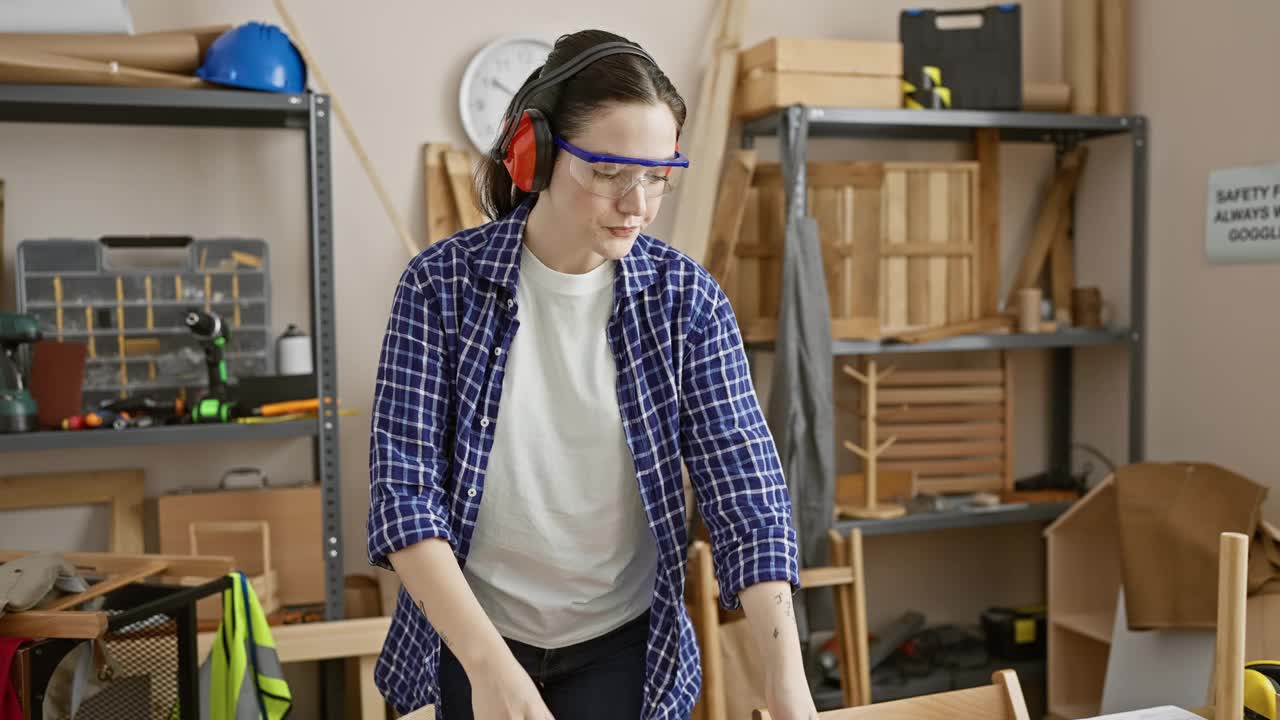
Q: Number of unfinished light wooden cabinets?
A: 1